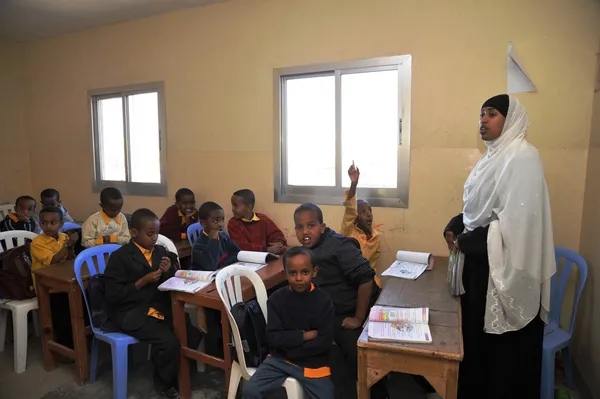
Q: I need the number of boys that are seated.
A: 11